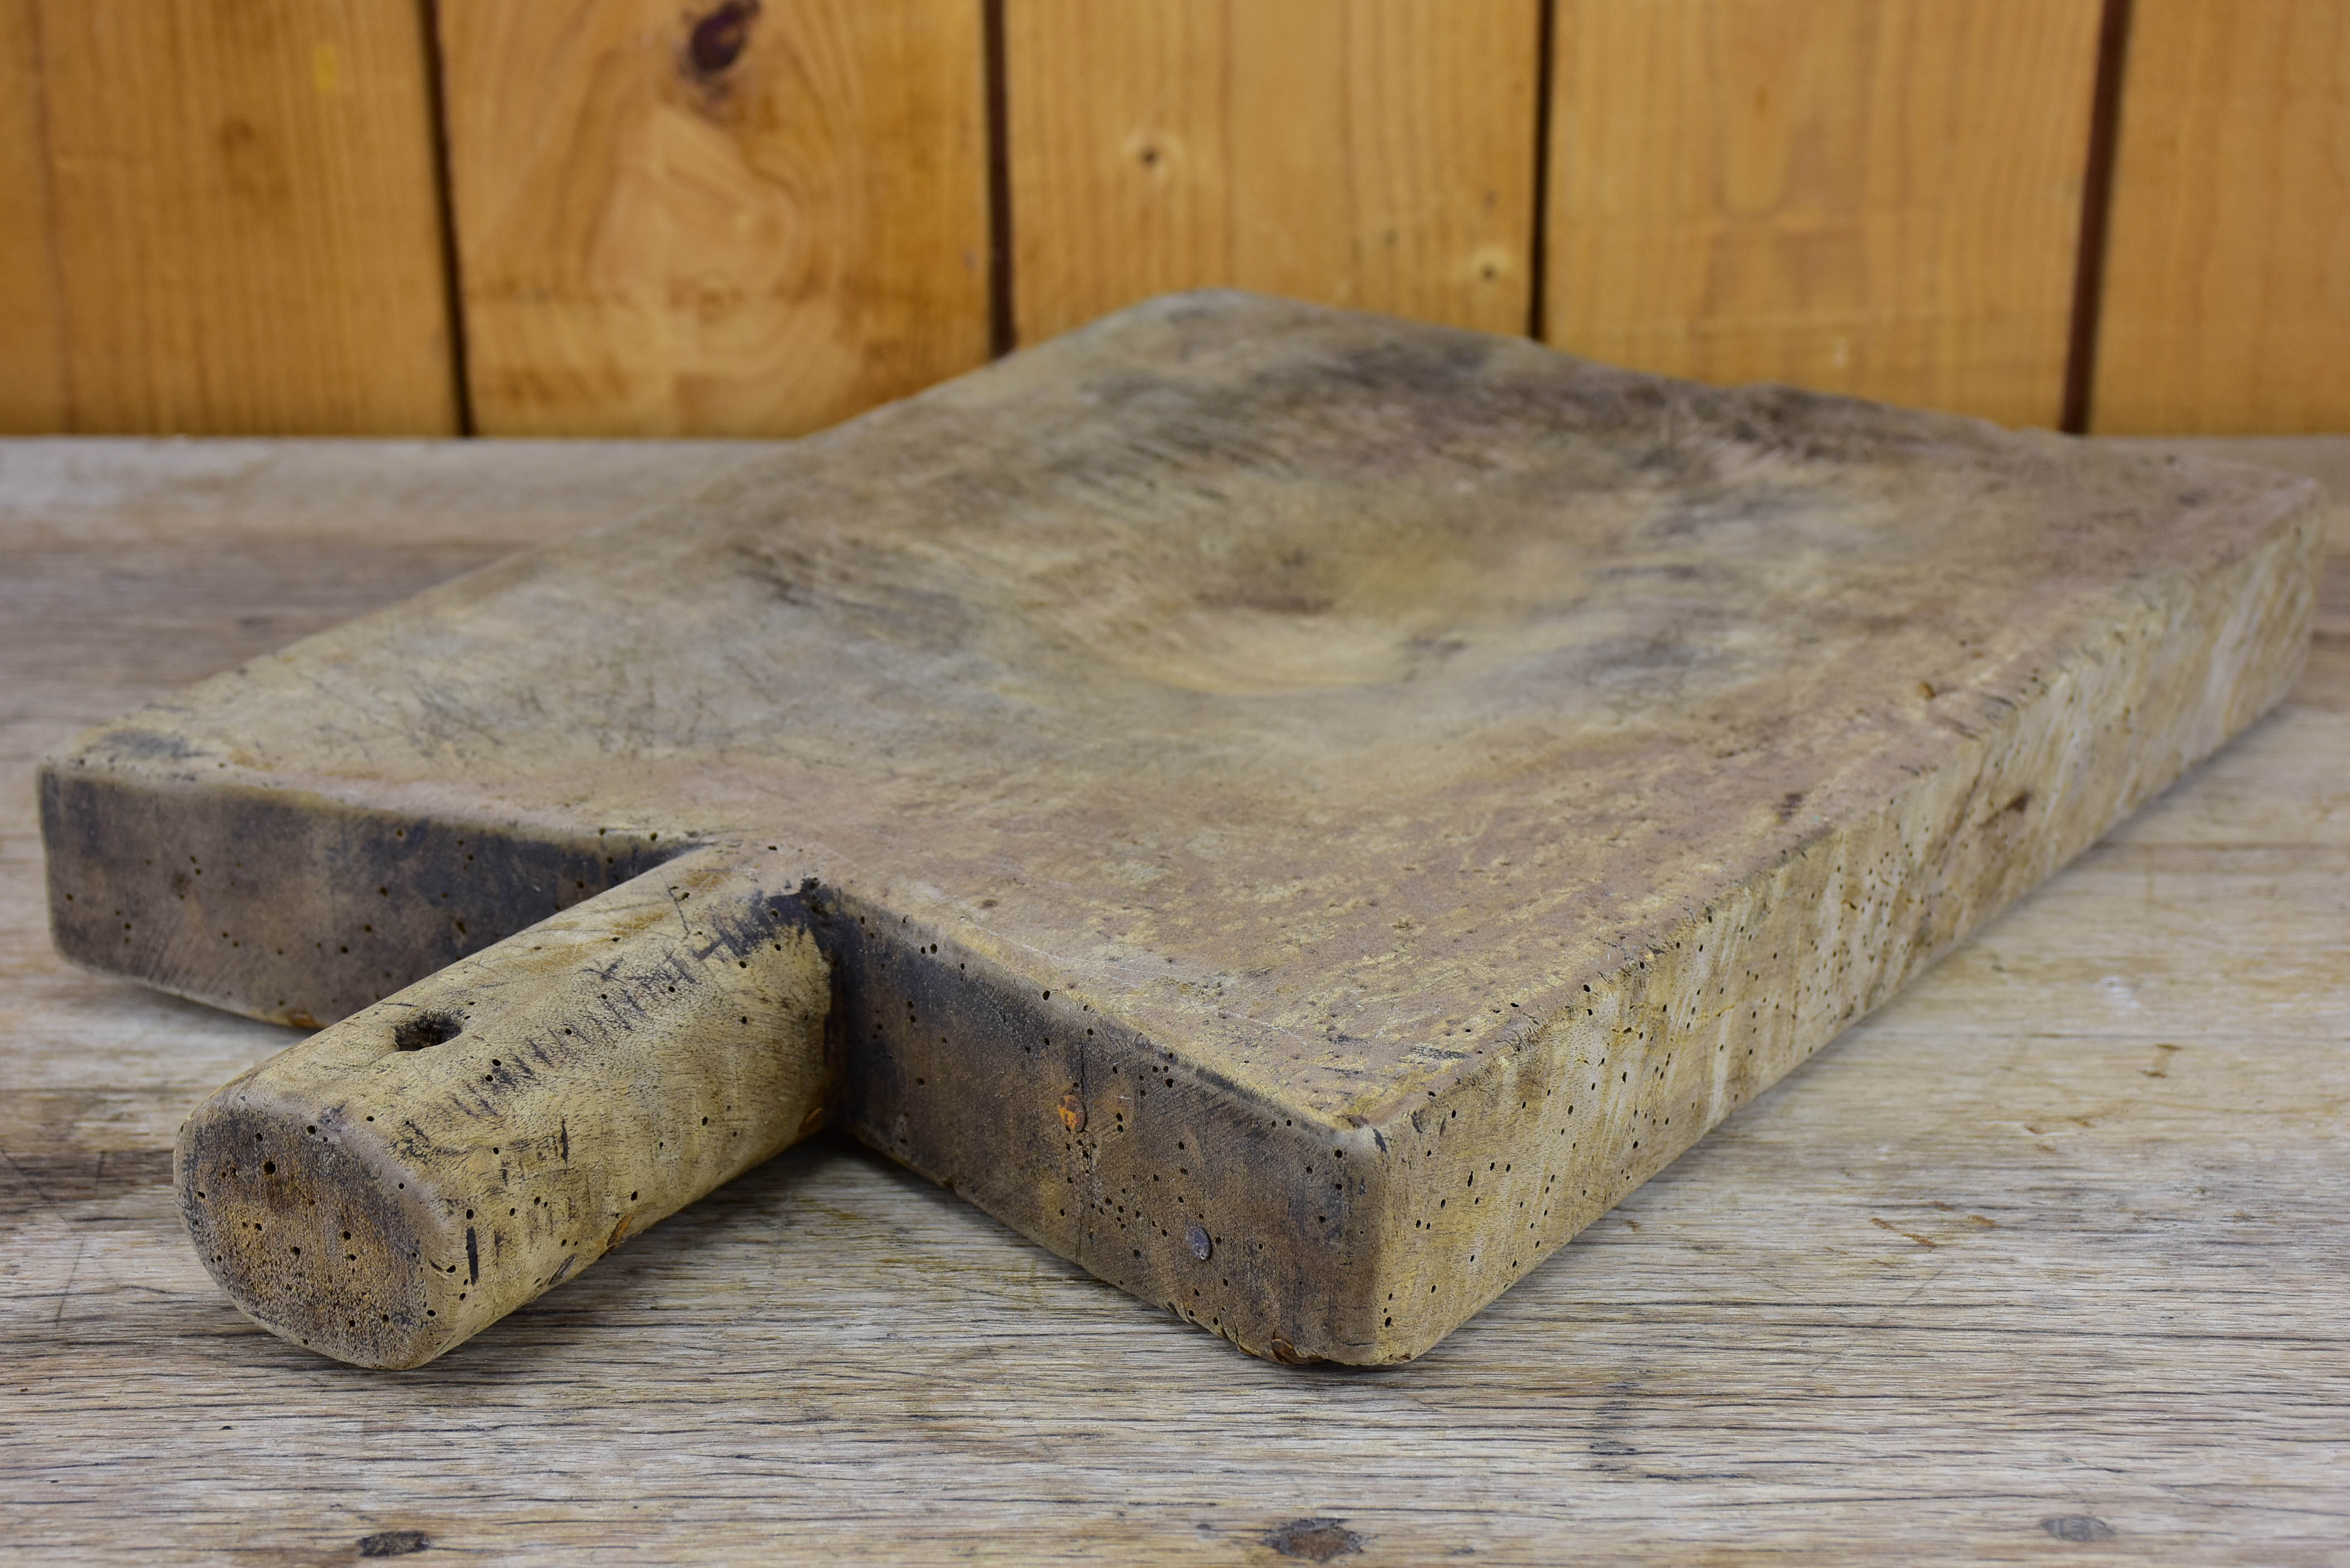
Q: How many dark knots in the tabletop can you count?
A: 3